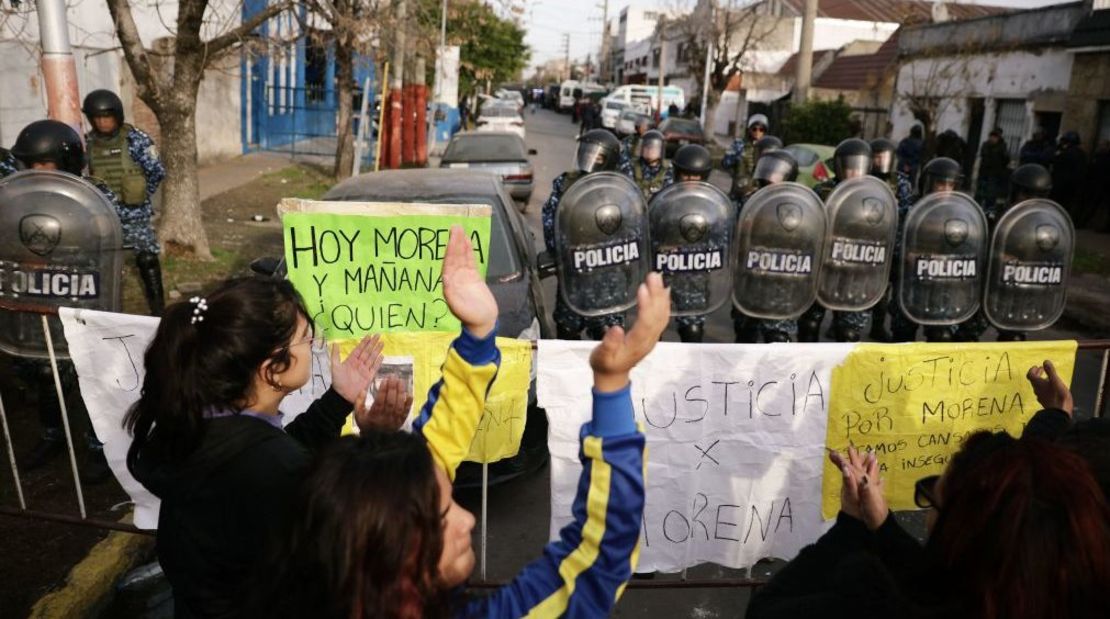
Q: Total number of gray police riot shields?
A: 7